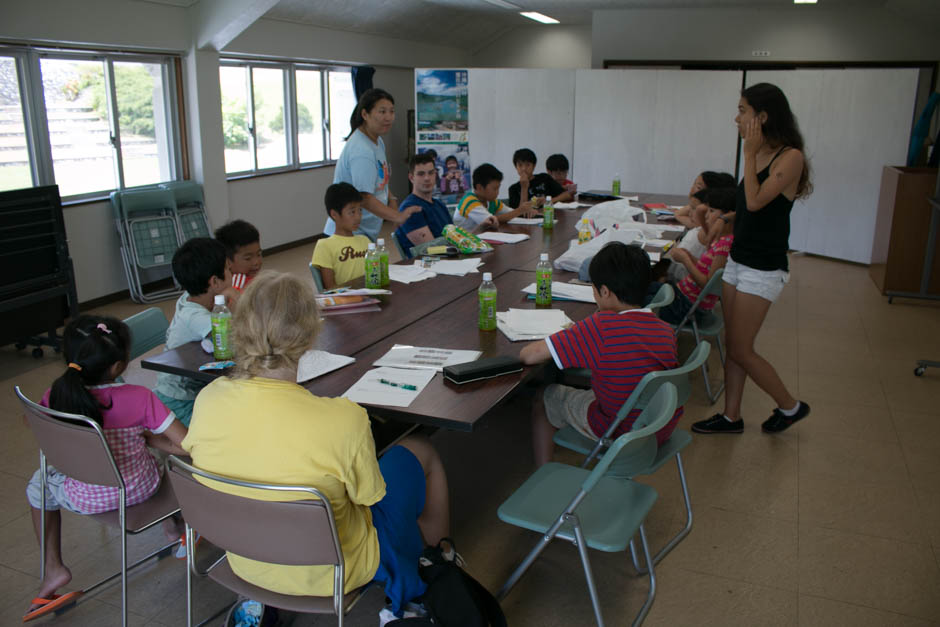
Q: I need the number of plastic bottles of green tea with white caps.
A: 7